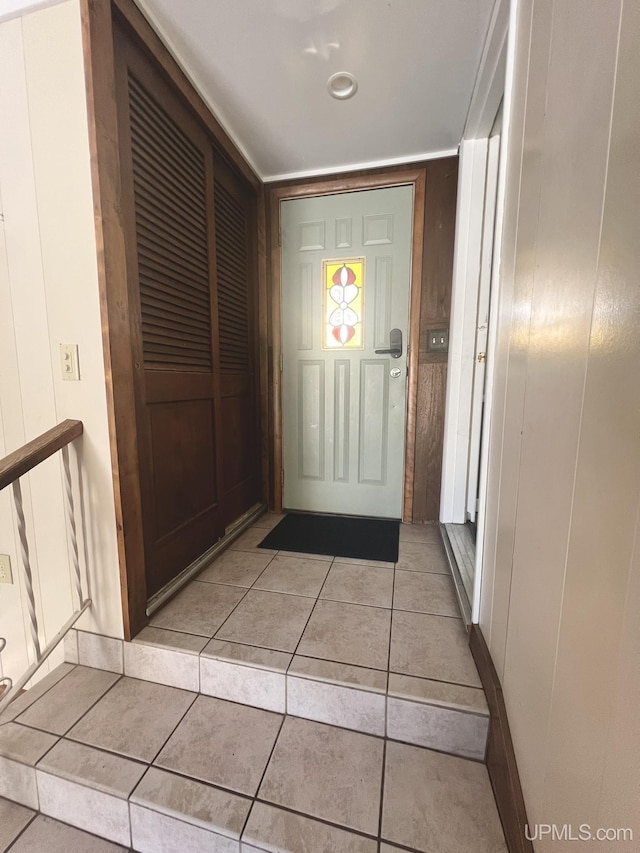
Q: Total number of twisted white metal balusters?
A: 2